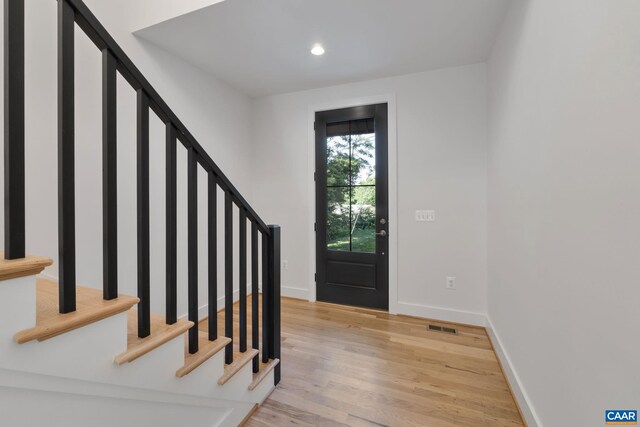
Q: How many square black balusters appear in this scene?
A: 11